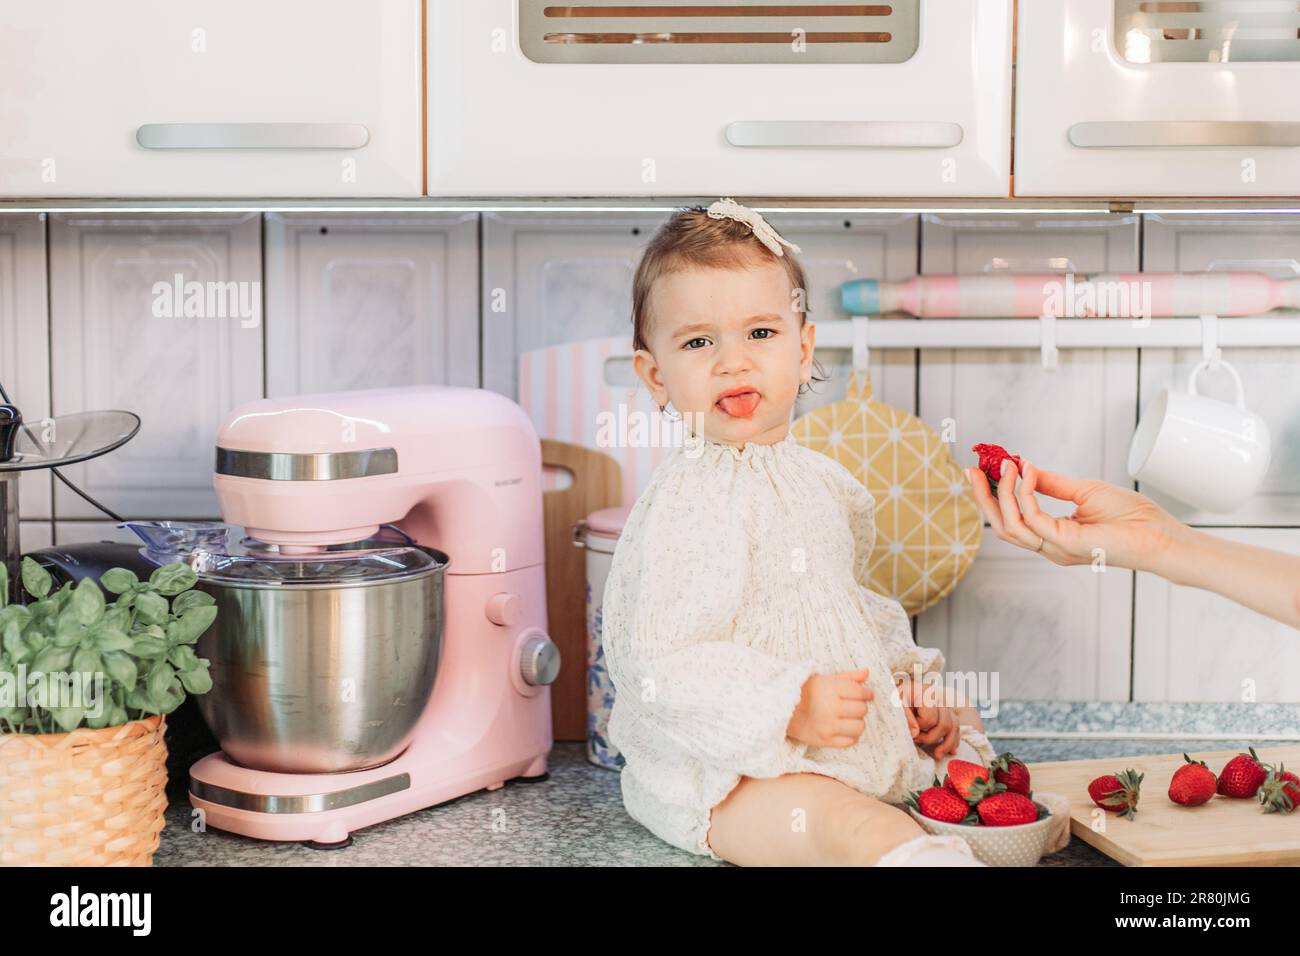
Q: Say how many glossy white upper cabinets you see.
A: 3